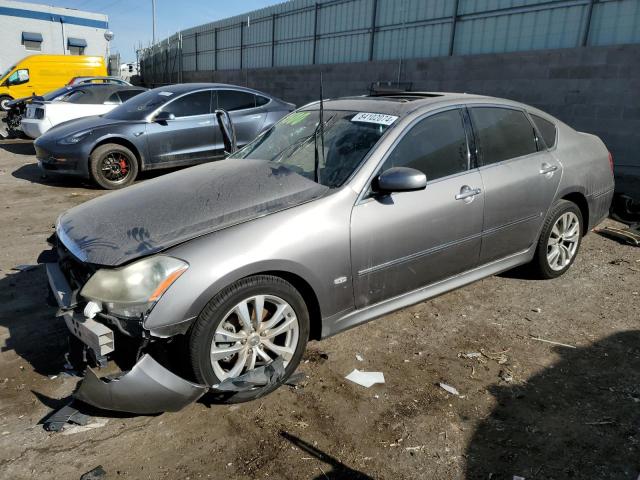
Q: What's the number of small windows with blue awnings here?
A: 2